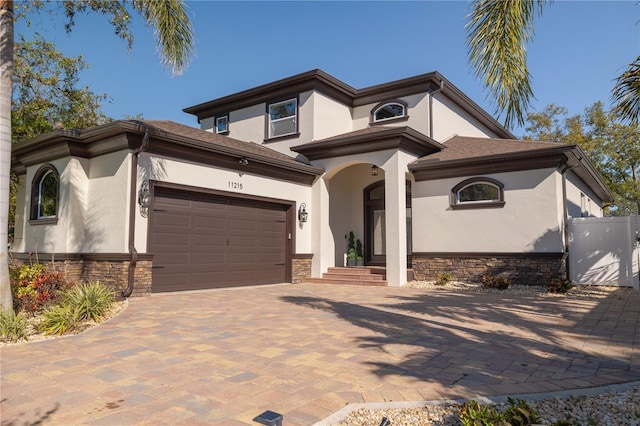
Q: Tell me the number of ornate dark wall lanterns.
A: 2